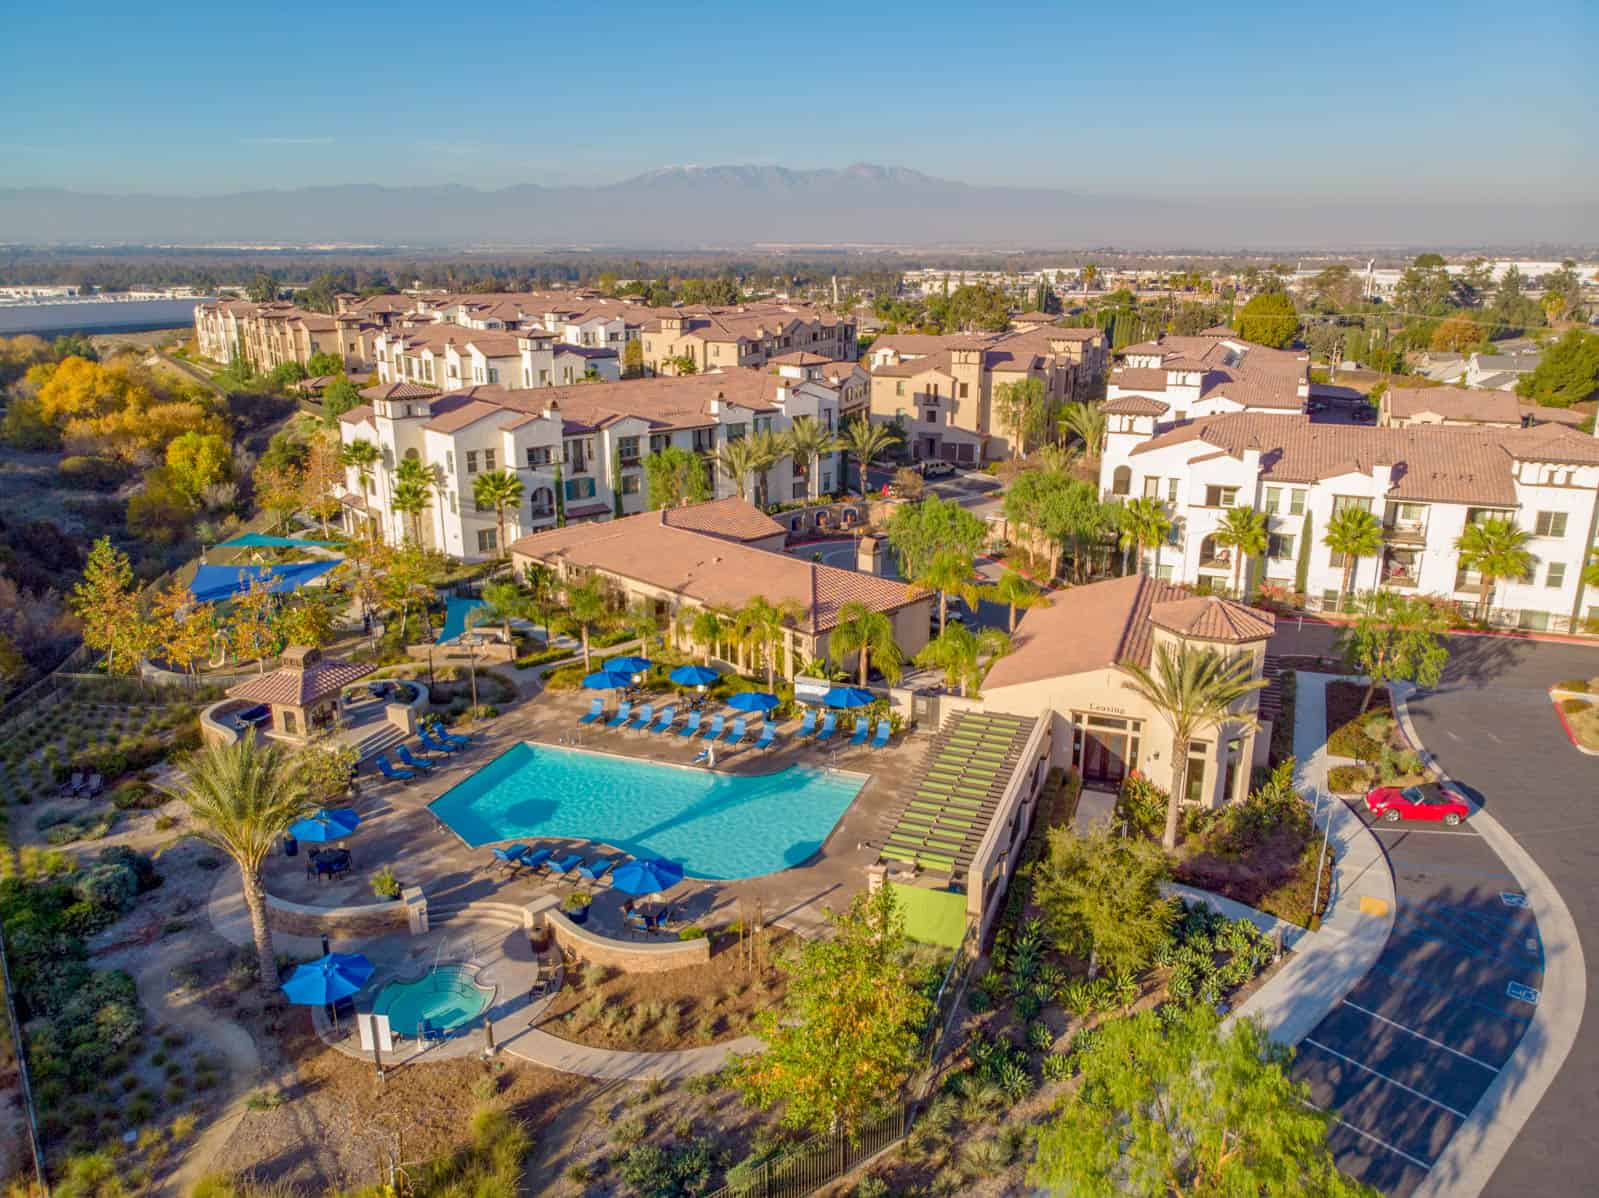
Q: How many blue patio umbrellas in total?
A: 8